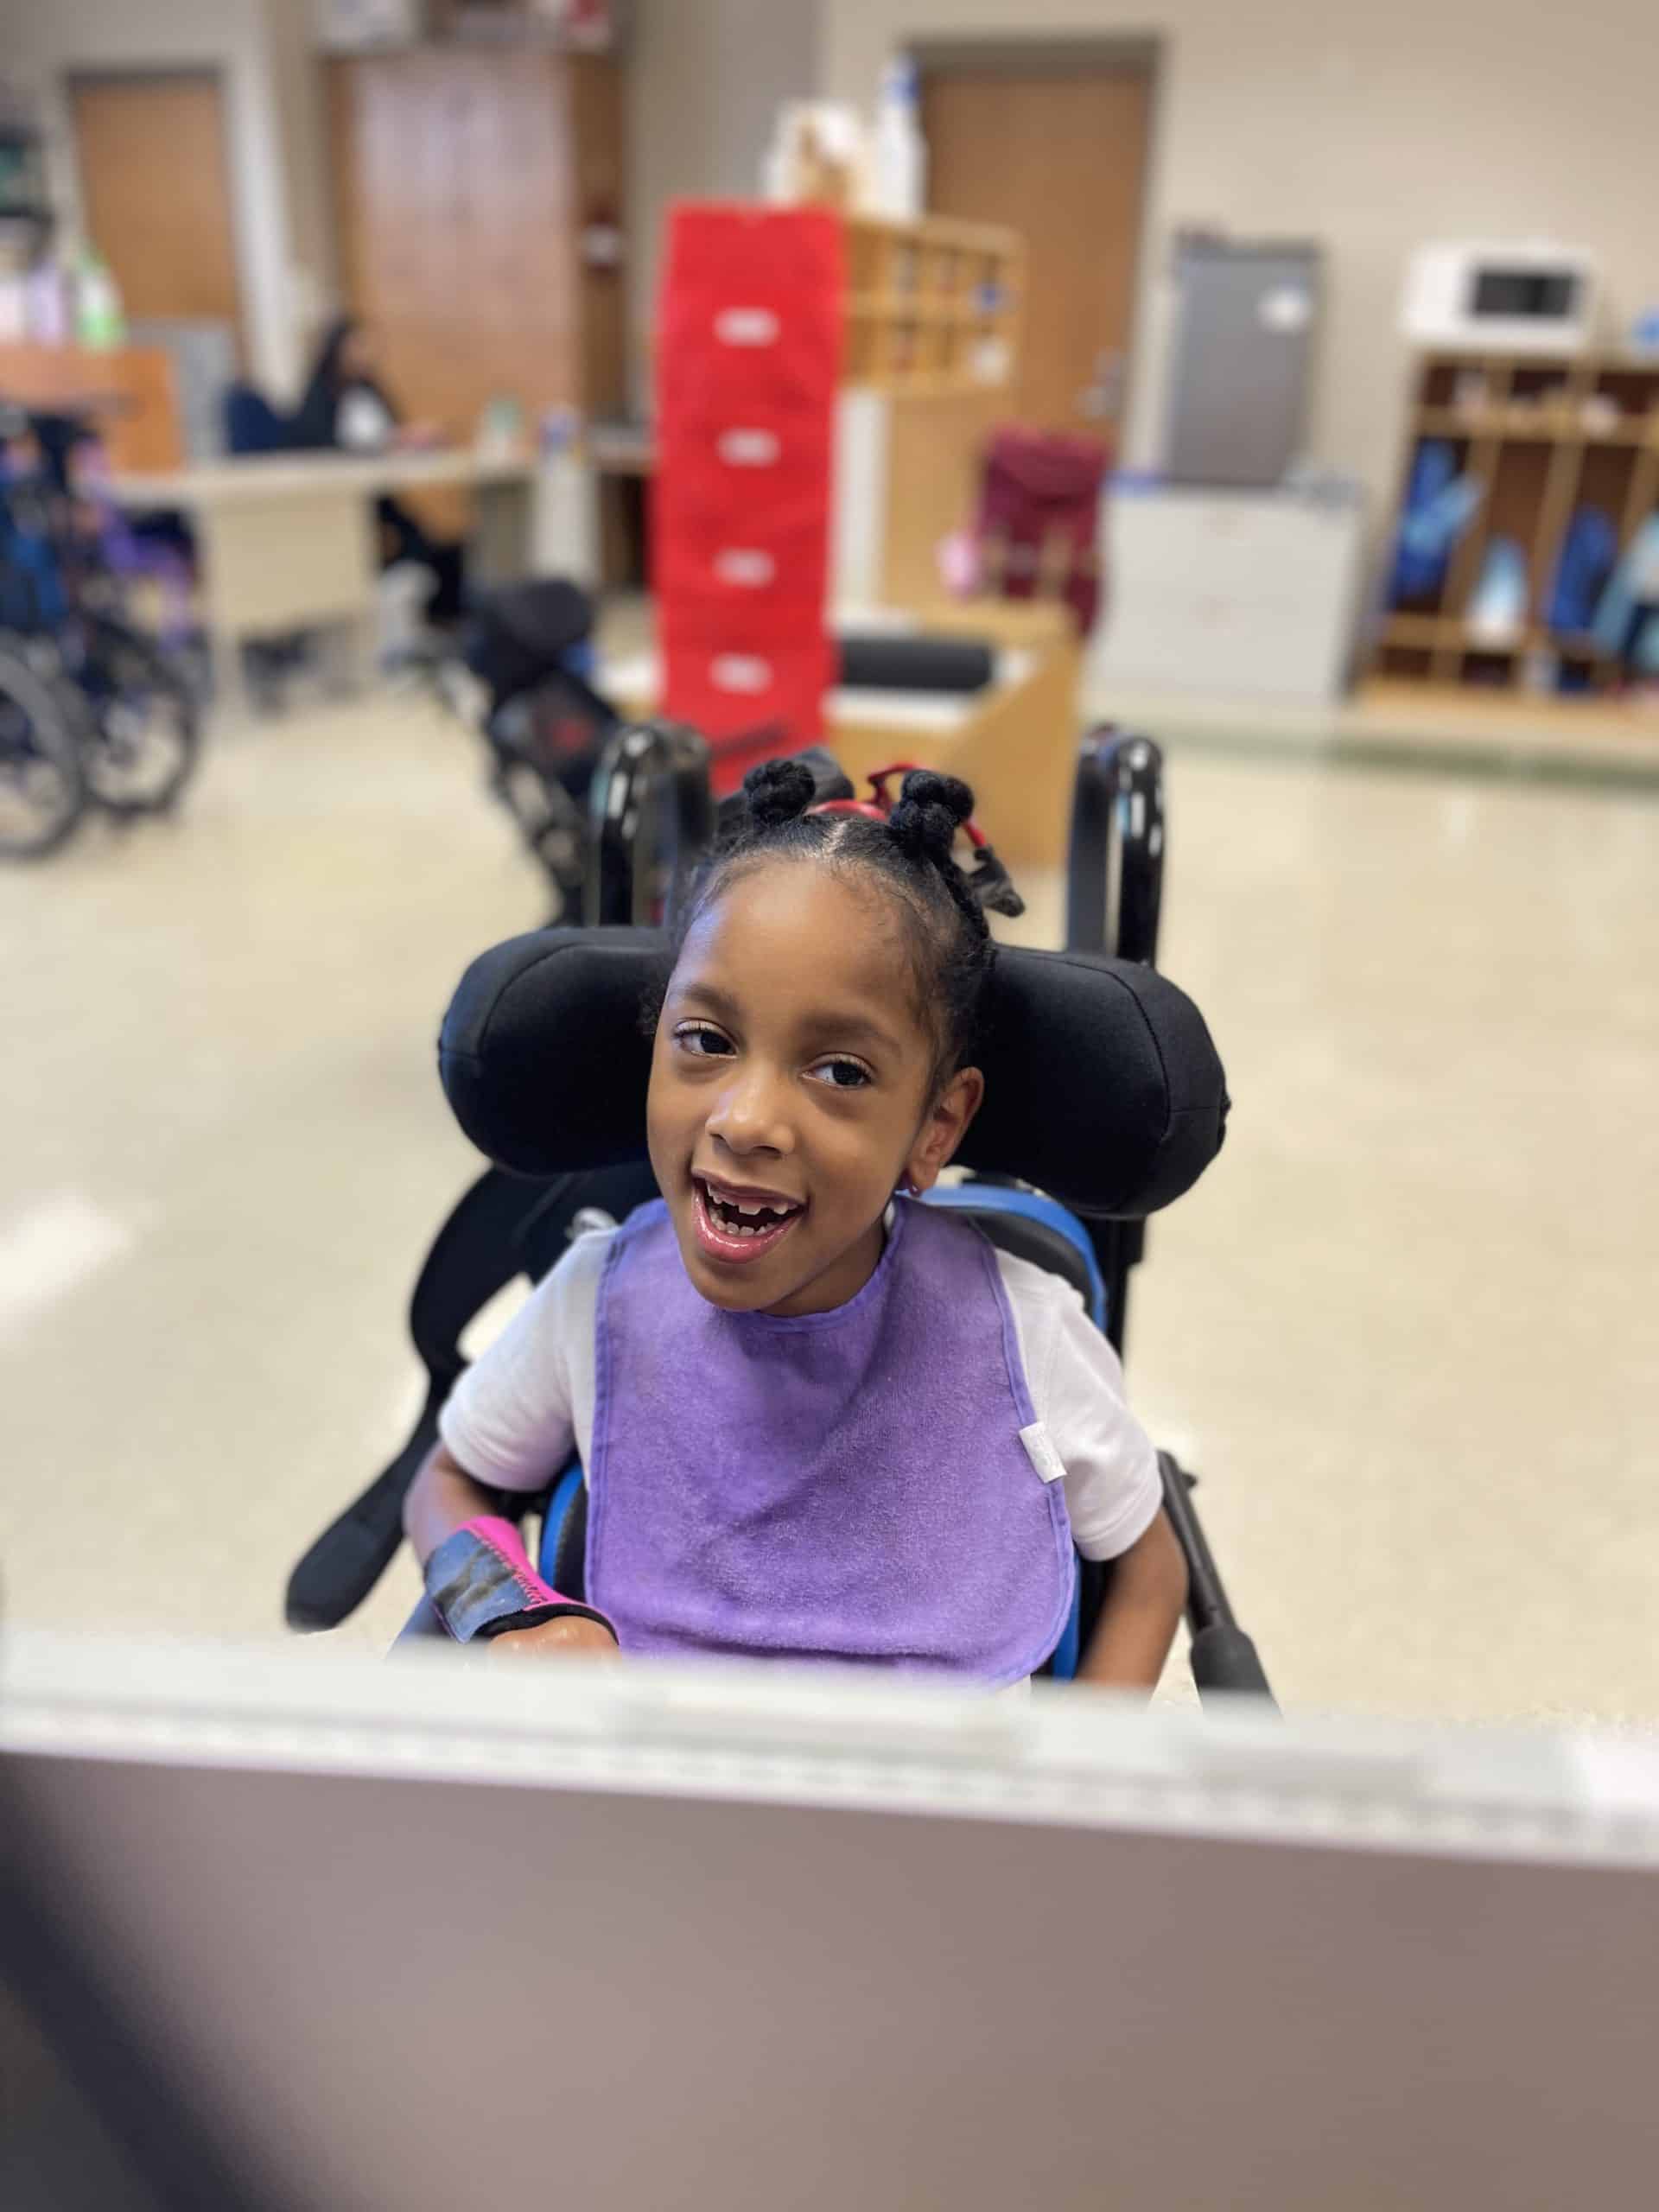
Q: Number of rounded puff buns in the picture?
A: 2